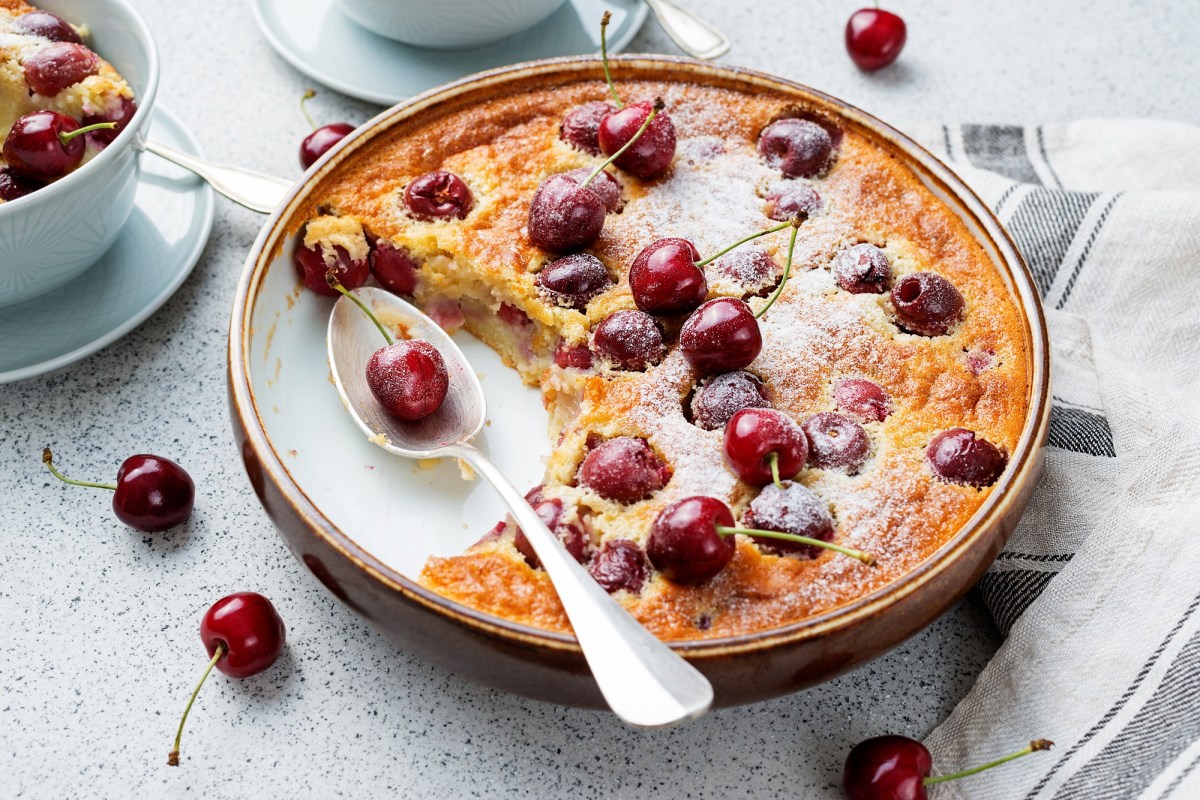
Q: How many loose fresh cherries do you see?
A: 5